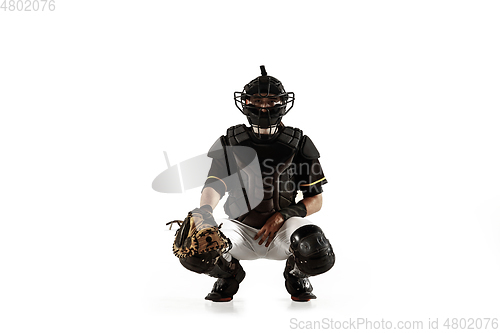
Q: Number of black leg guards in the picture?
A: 2